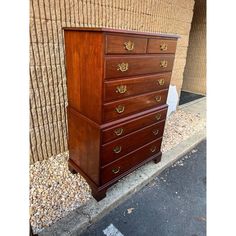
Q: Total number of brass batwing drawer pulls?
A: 14